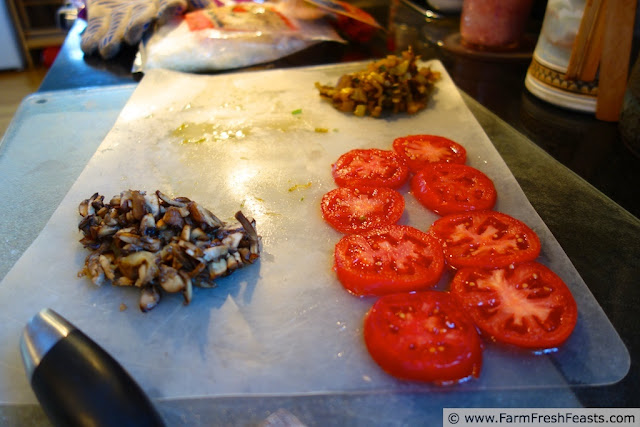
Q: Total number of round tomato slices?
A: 8